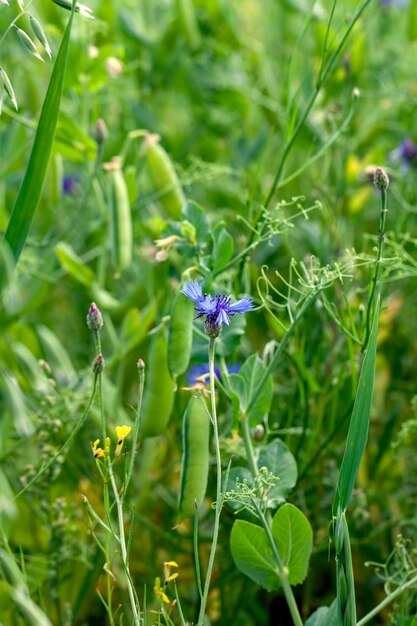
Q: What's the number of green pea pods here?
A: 5